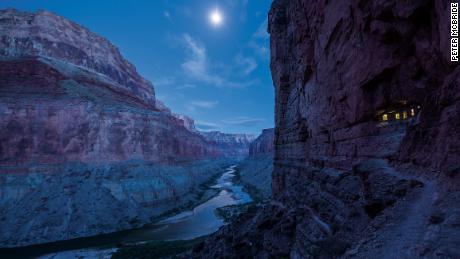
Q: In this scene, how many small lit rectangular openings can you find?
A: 4